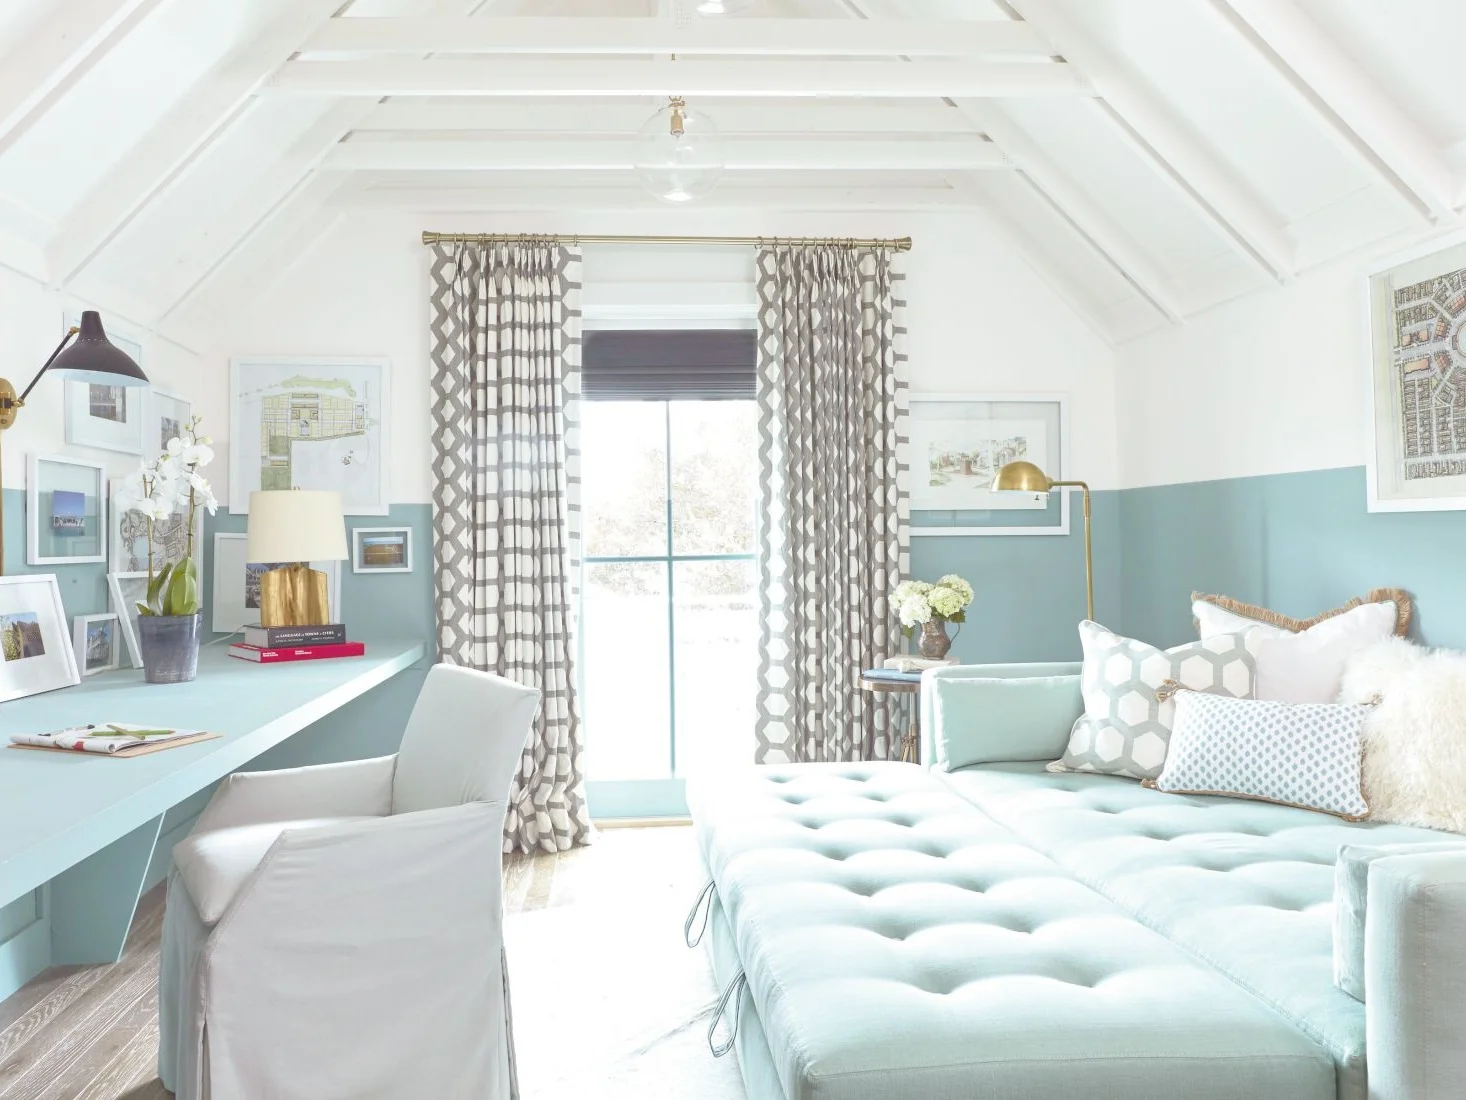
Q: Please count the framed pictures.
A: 12